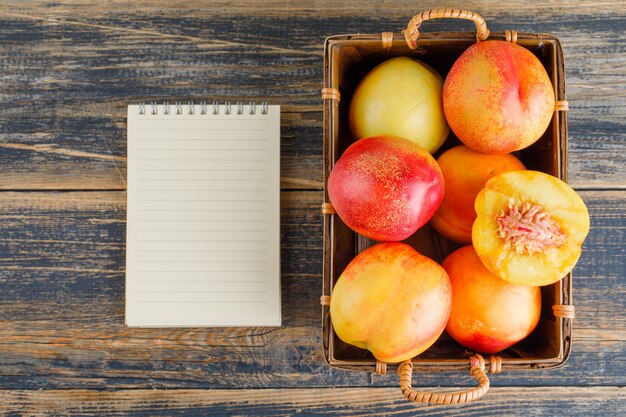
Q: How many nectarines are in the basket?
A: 7